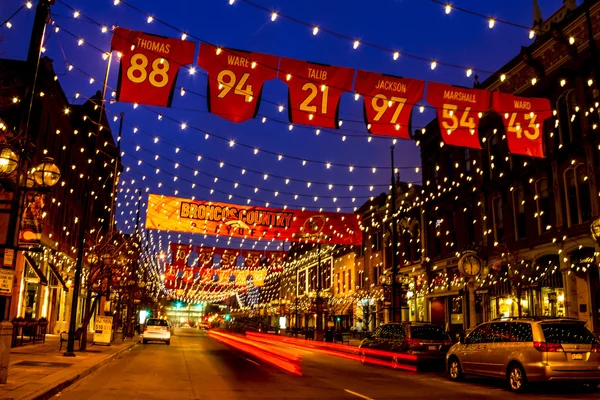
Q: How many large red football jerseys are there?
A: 6